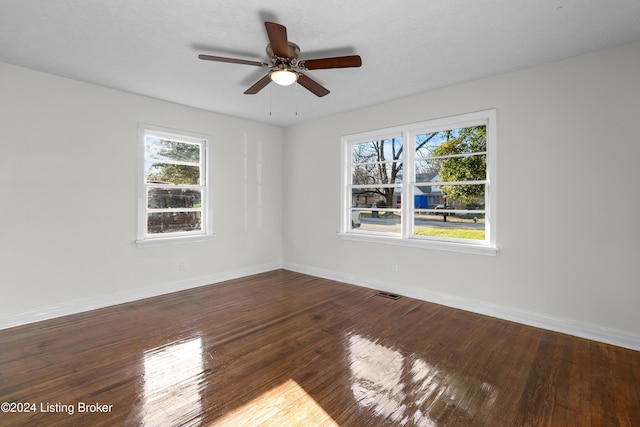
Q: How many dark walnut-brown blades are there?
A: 5